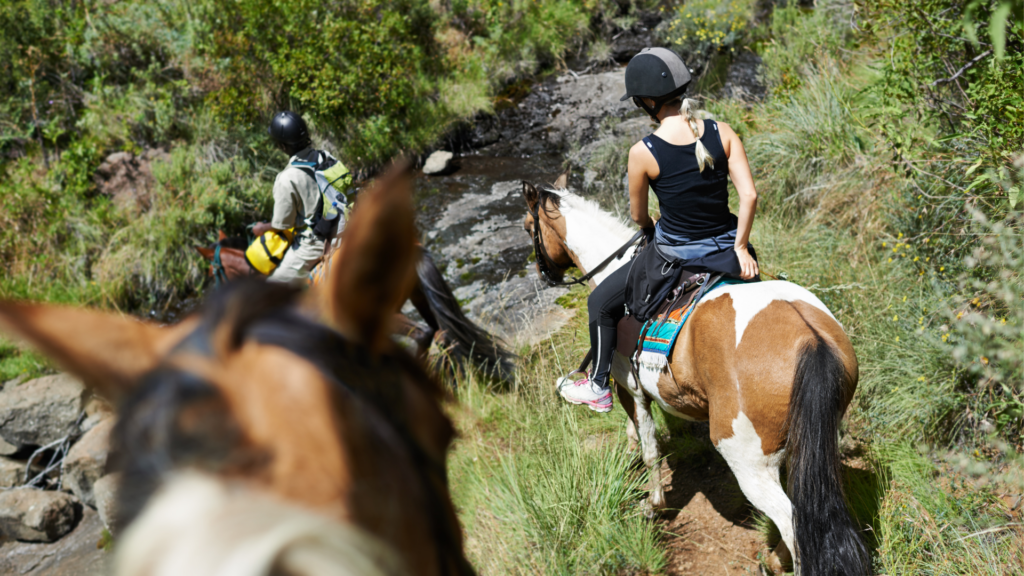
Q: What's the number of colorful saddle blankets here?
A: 1